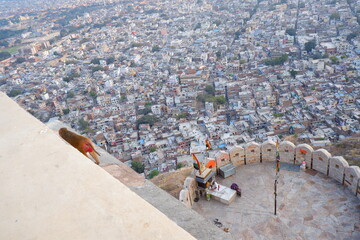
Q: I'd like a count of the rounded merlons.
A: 12